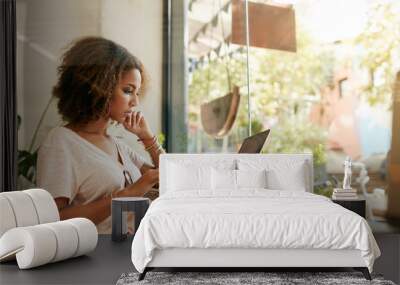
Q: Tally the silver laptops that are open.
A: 1